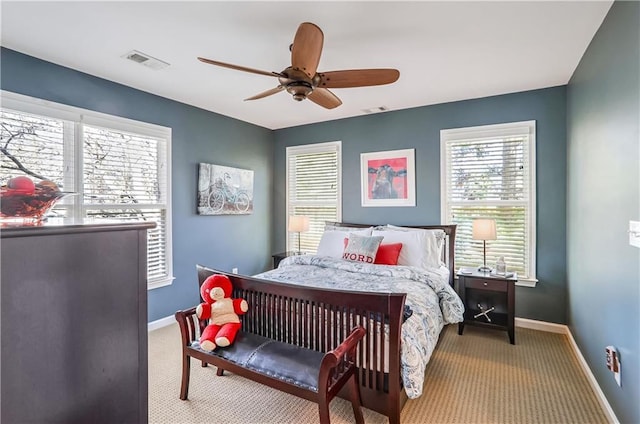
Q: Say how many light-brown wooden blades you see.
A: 5